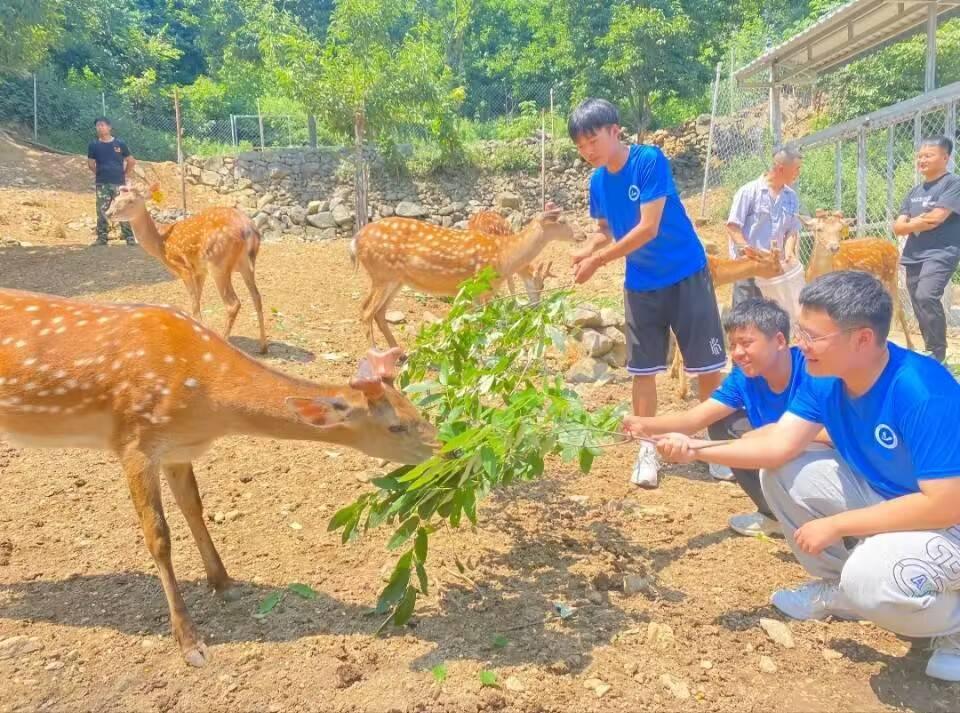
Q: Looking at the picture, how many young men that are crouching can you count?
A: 2